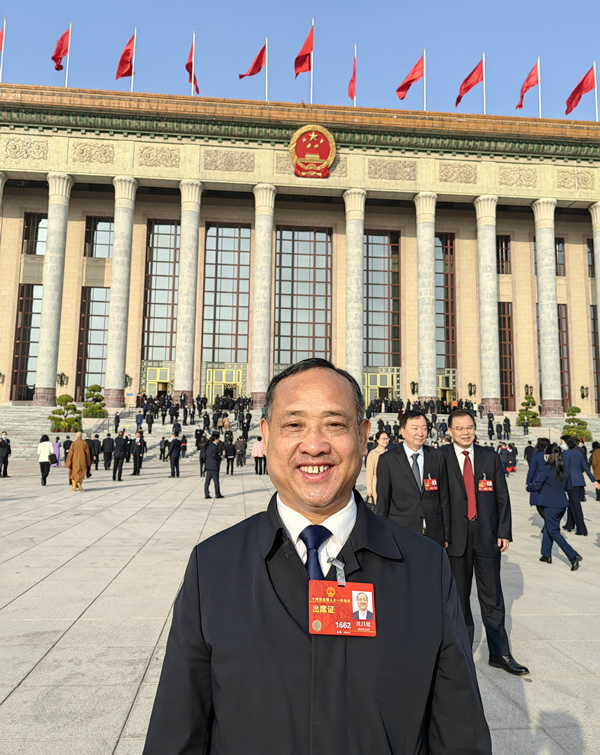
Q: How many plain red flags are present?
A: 11